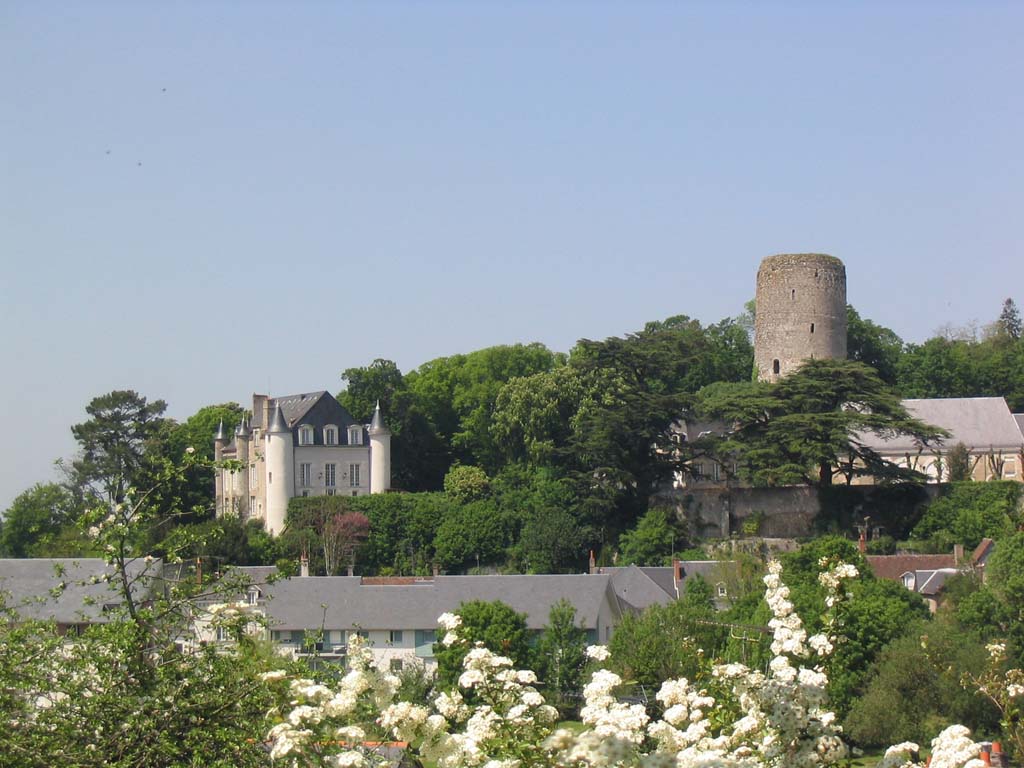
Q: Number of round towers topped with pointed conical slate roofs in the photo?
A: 4